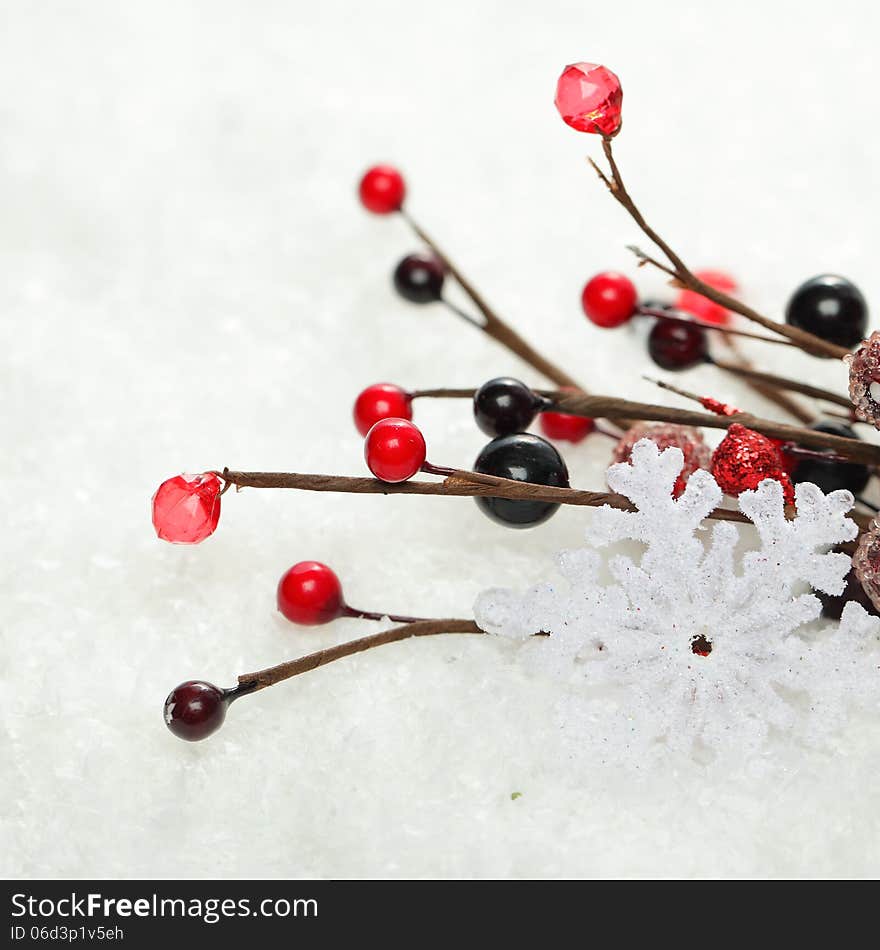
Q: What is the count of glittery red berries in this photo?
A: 1